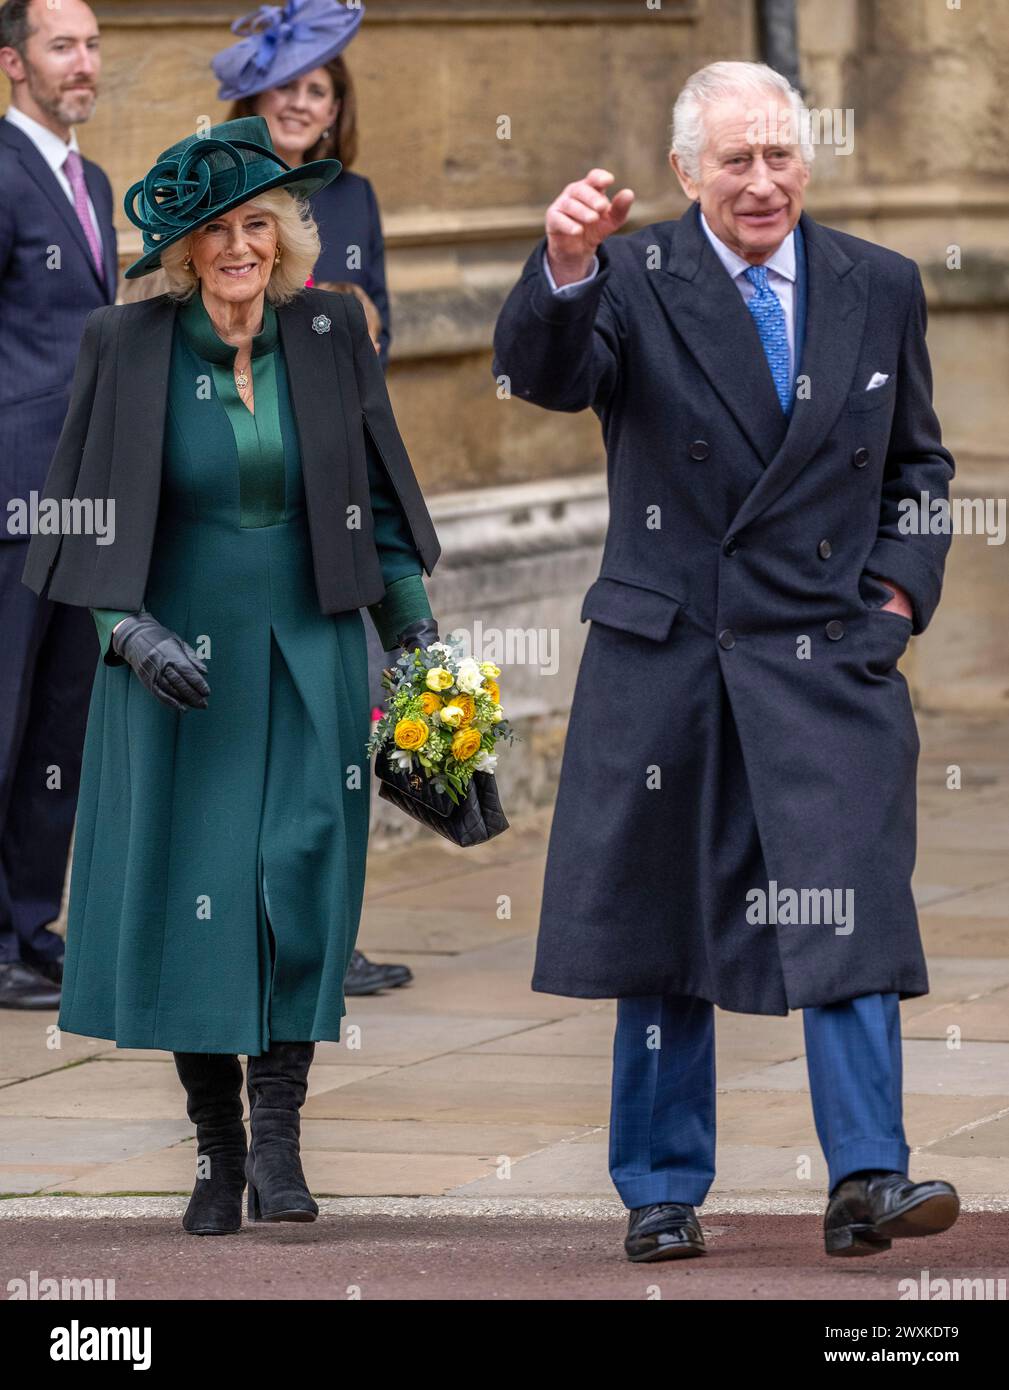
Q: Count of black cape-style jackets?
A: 1